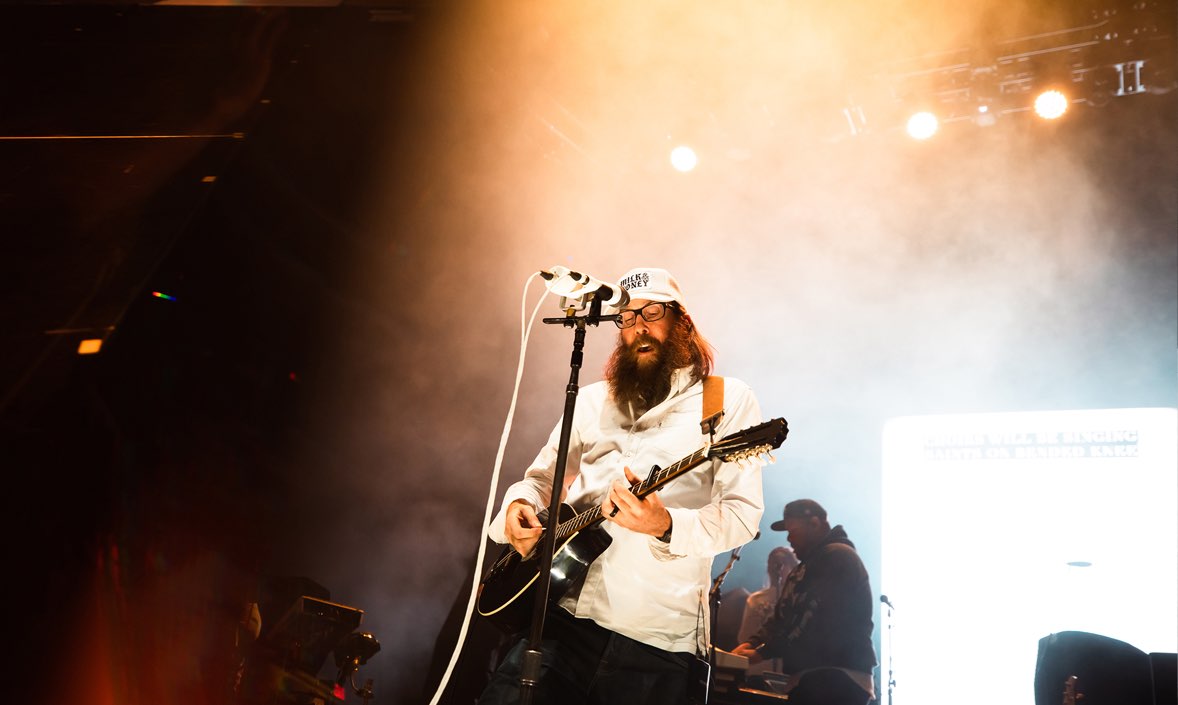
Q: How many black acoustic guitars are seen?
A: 1